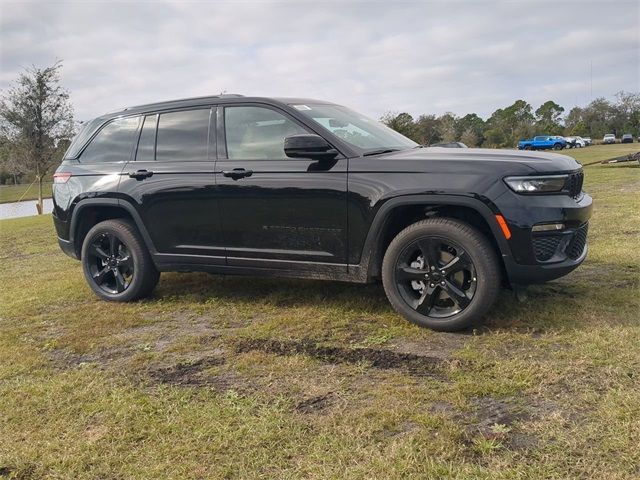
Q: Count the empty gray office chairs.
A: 0